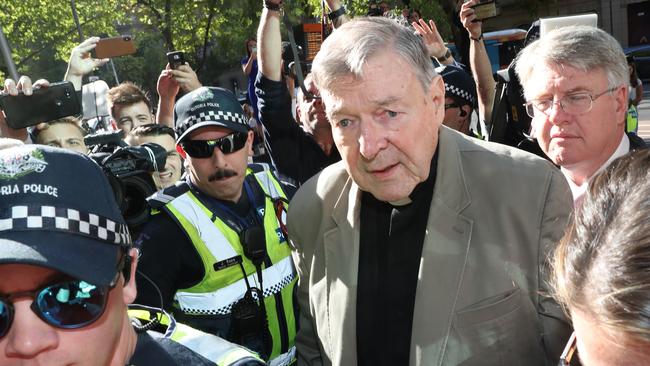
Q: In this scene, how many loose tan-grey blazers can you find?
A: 1